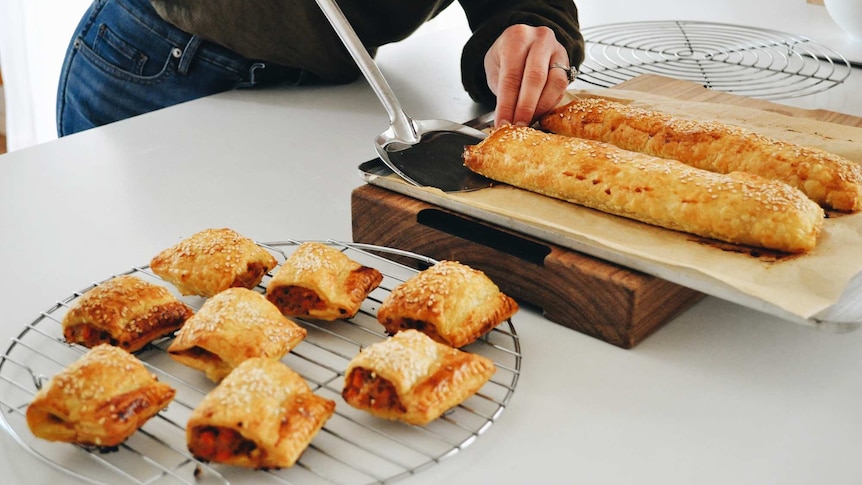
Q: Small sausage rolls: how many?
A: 8